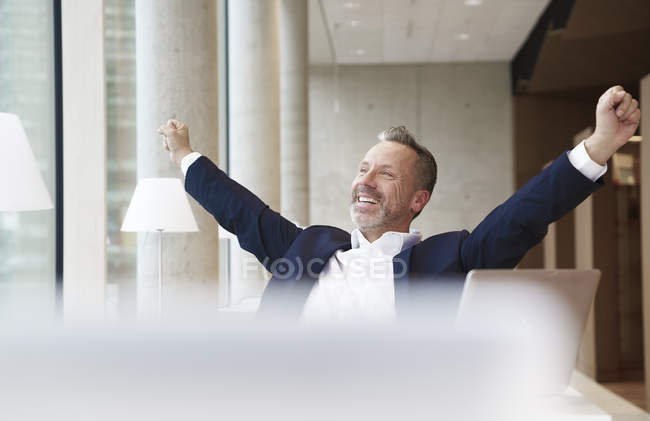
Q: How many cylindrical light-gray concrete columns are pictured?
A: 3